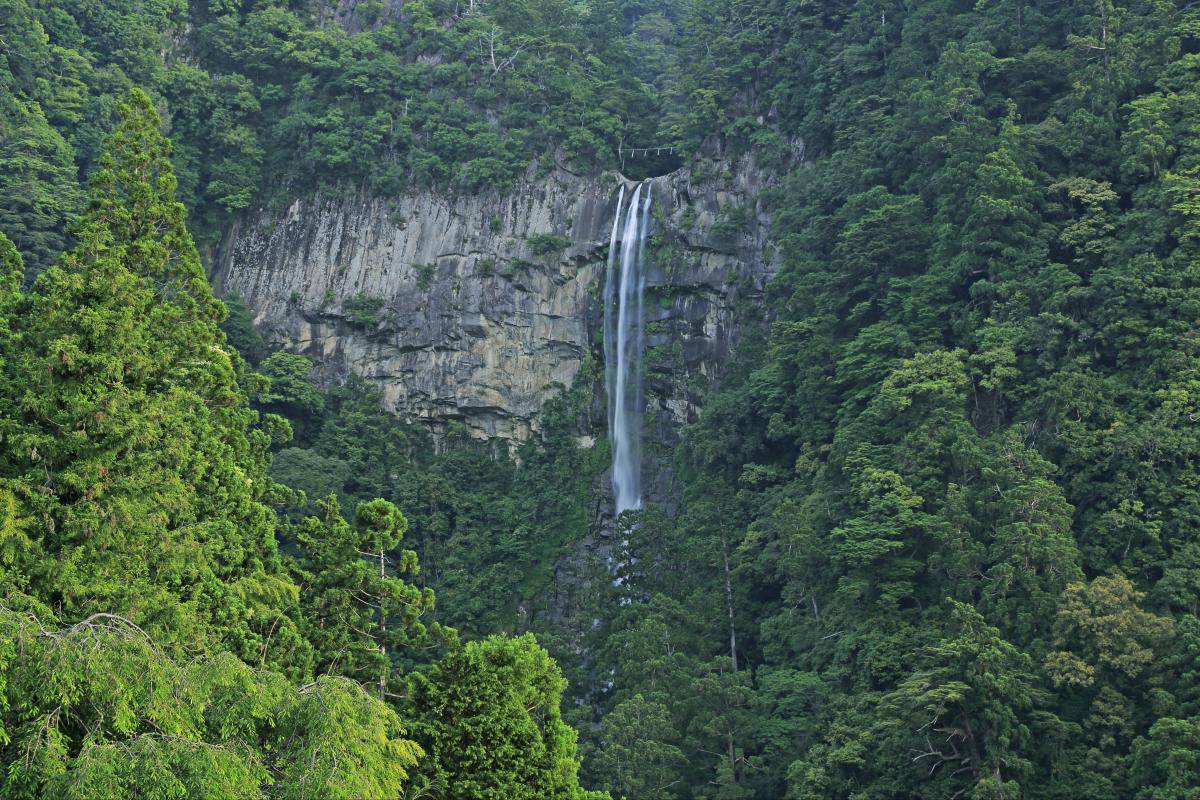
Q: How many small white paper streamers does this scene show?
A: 4